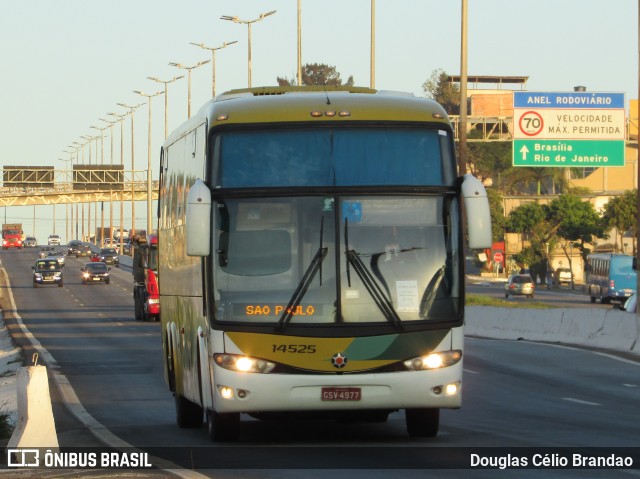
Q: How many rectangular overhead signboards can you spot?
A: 3